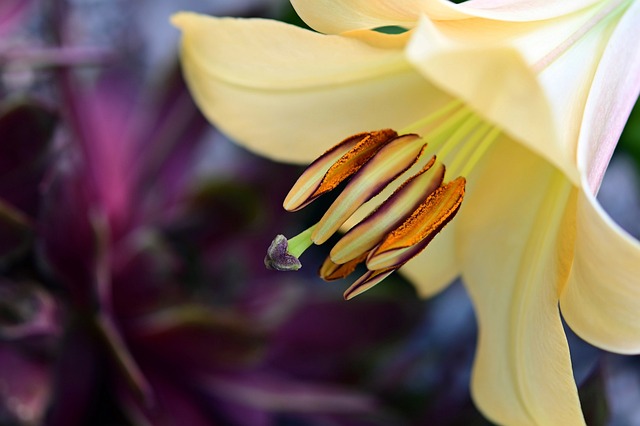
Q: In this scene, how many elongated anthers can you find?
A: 6